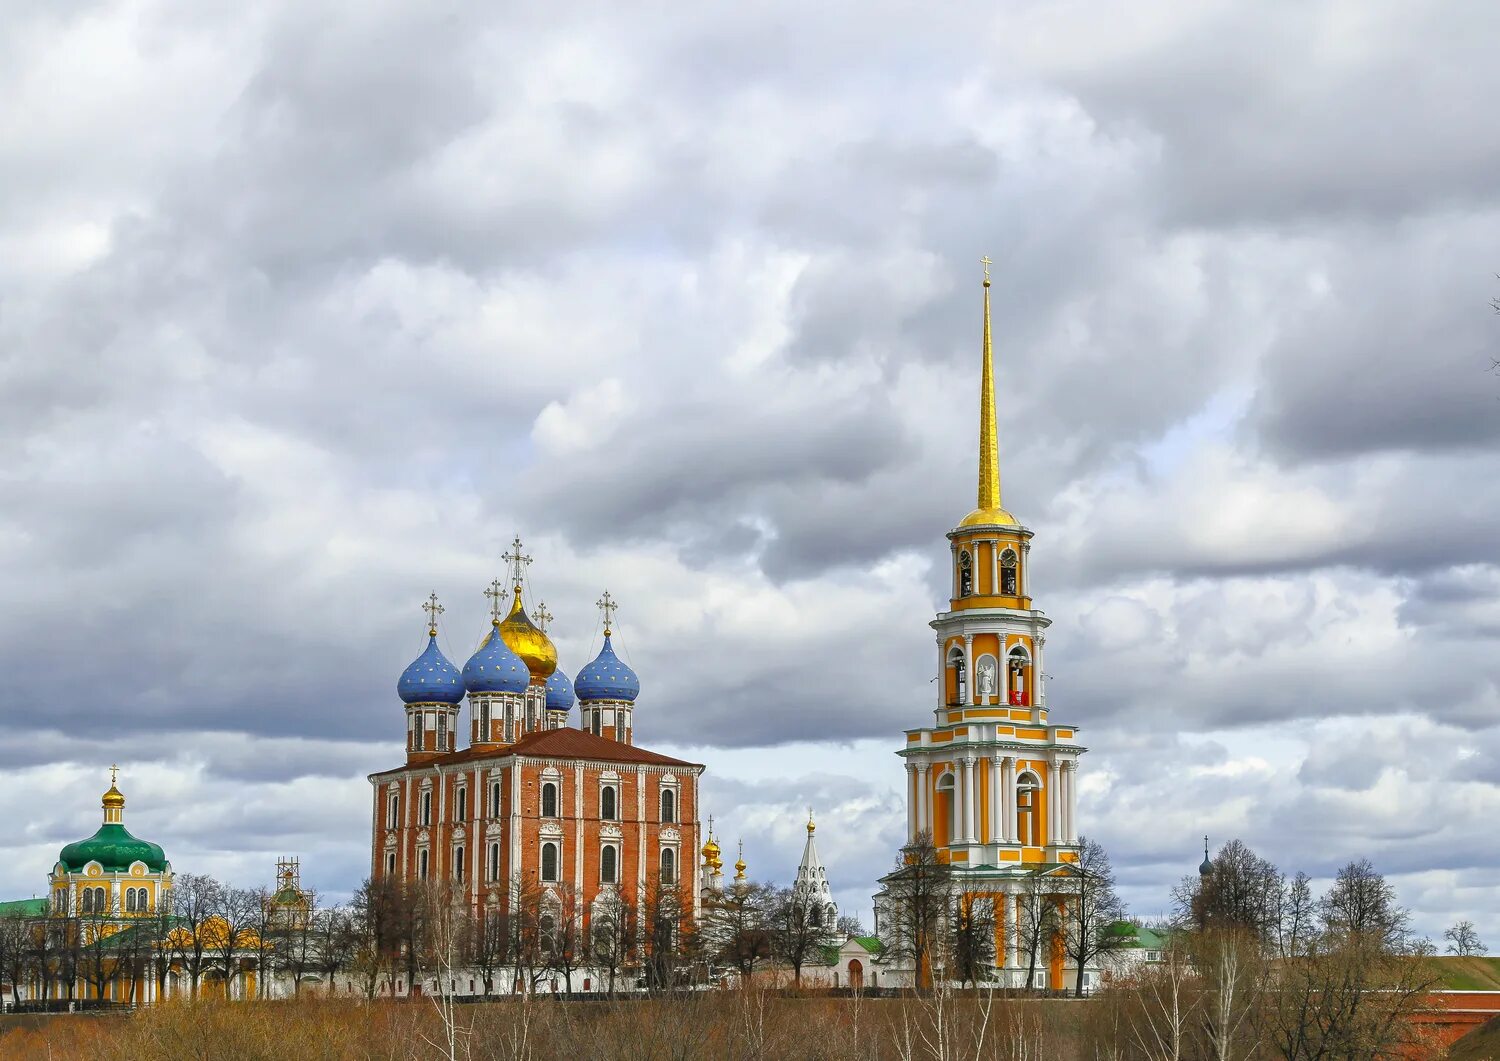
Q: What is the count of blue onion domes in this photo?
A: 4